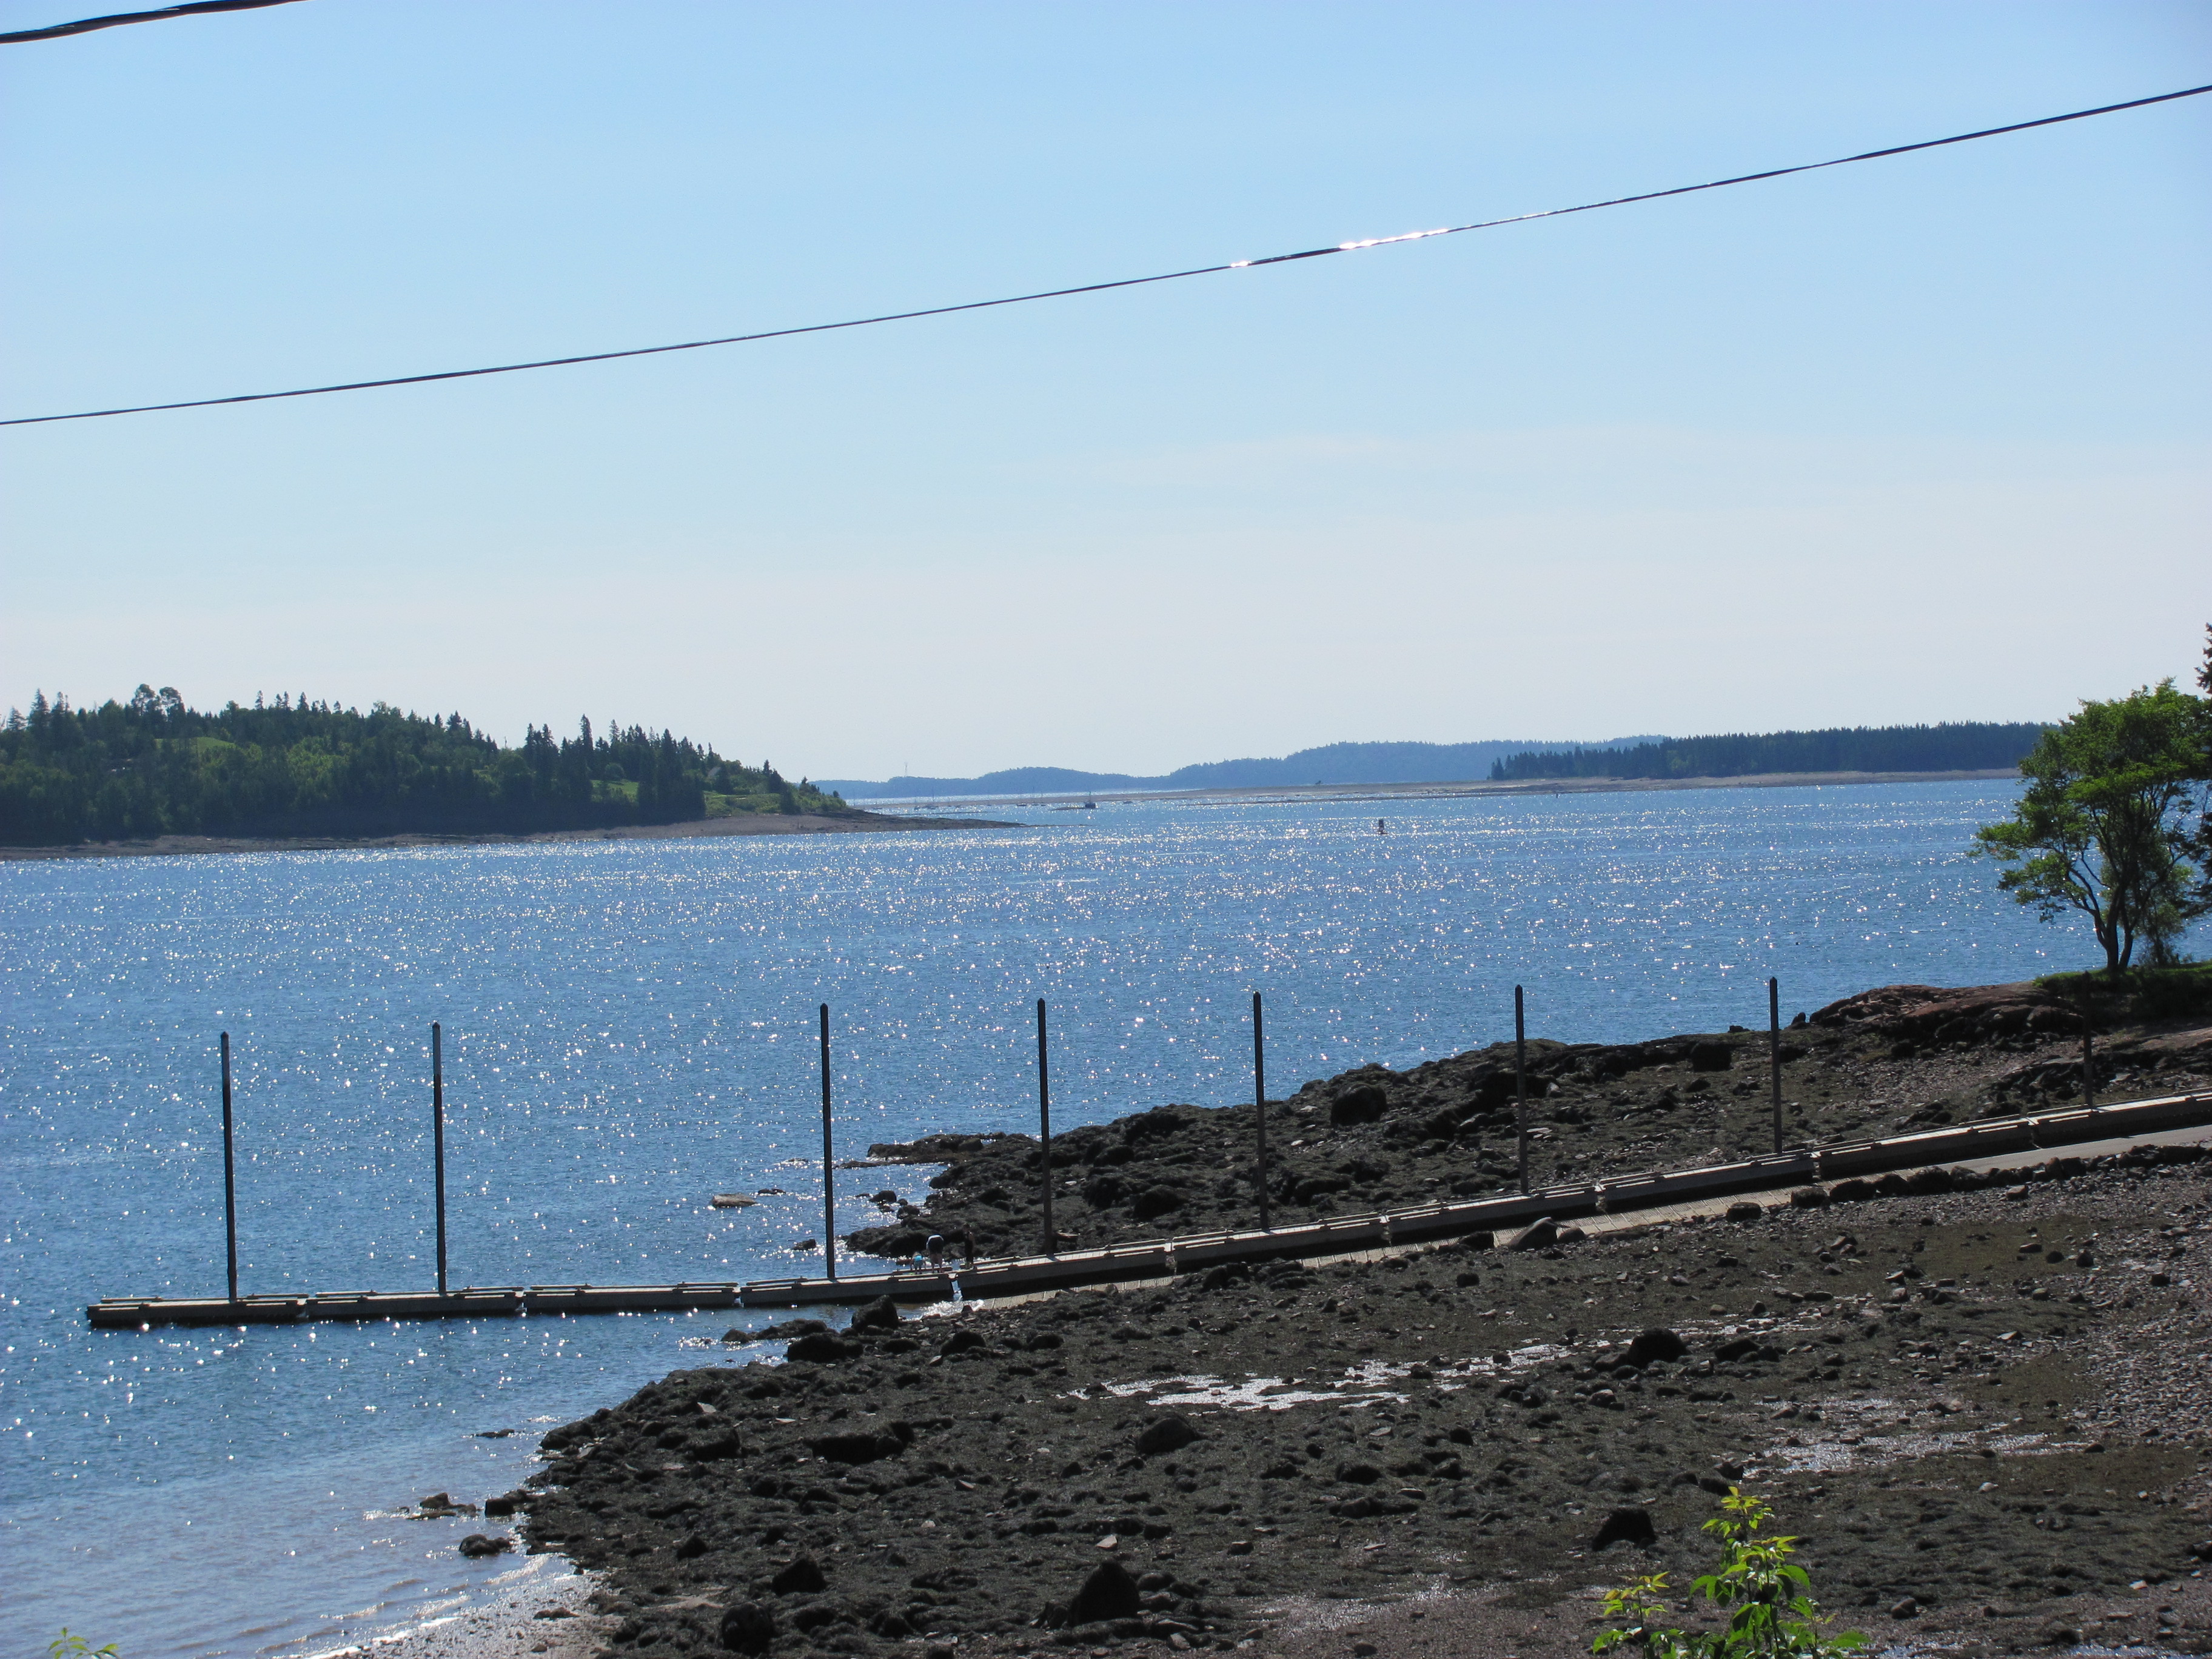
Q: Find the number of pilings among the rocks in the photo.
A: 5